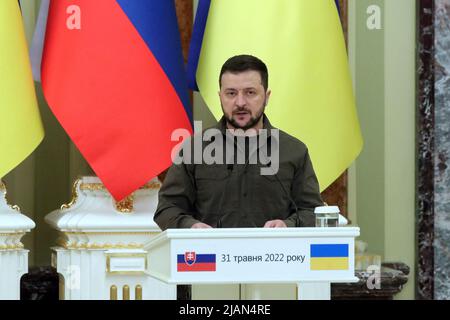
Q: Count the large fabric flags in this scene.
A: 3